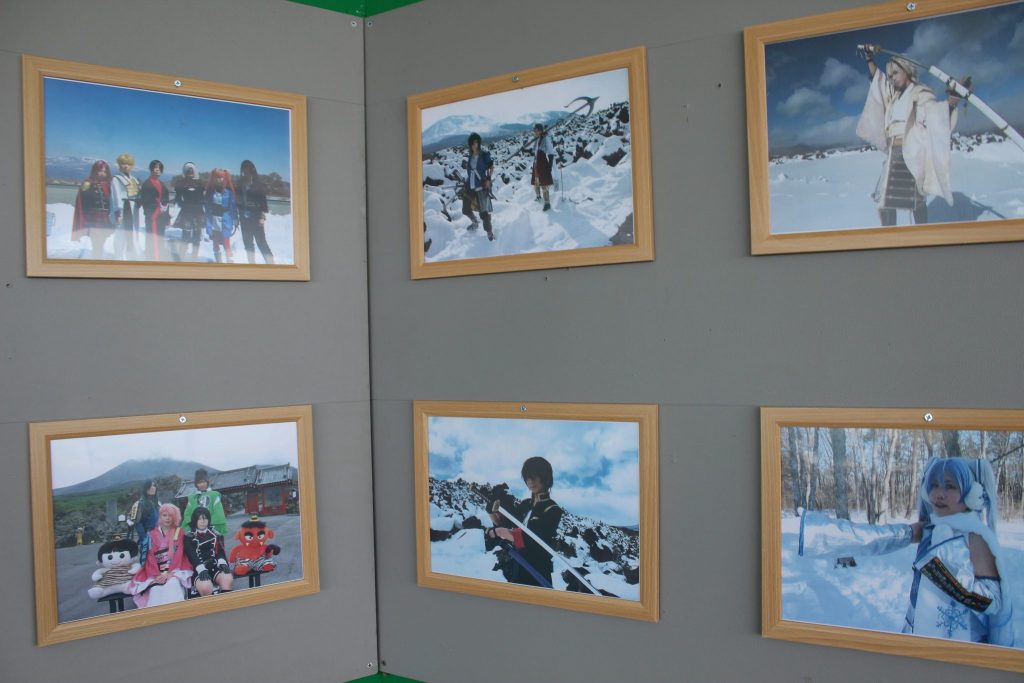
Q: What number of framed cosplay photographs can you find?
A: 6